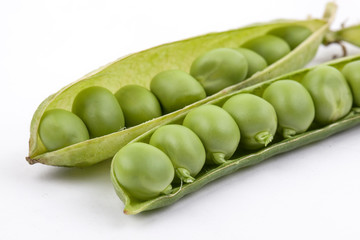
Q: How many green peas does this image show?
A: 15